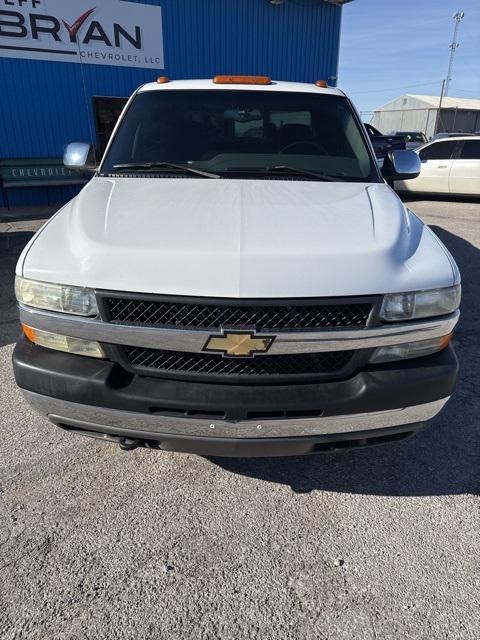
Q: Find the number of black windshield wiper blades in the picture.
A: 2